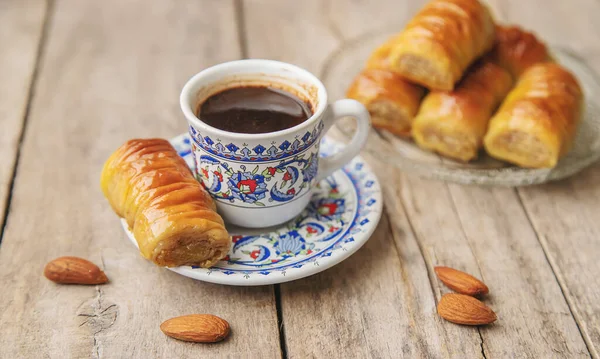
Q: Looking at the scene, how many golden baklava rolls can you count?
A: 6